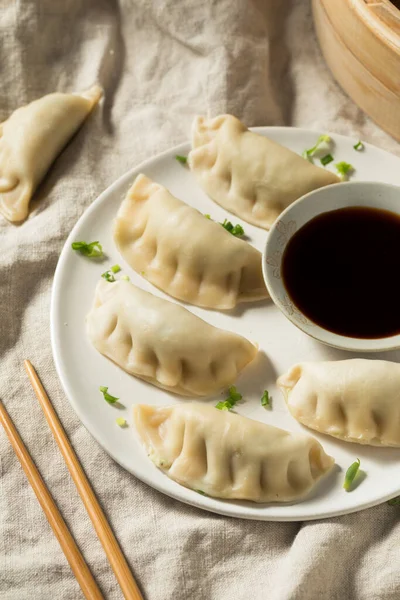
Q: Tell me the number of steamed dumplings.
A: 6